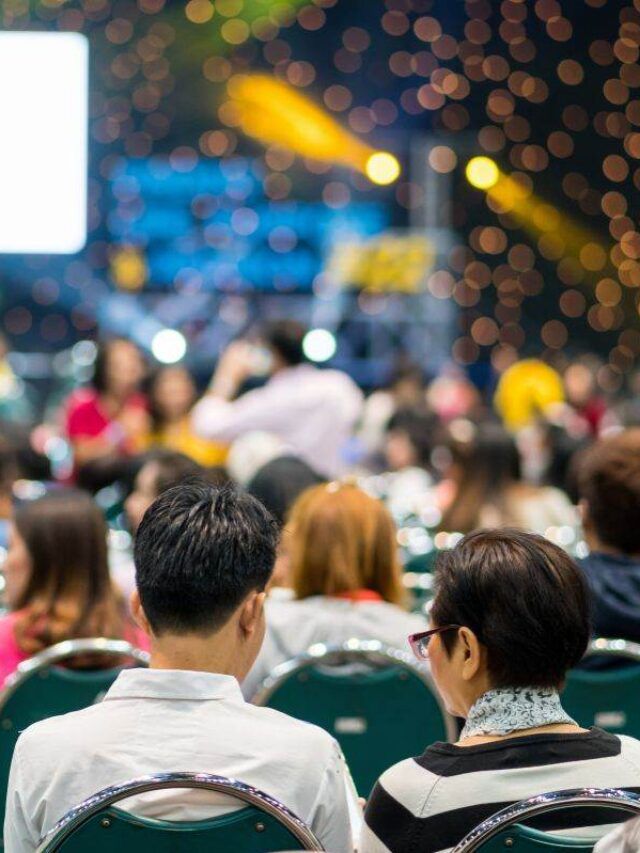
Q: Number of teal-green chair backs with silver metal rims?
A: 5